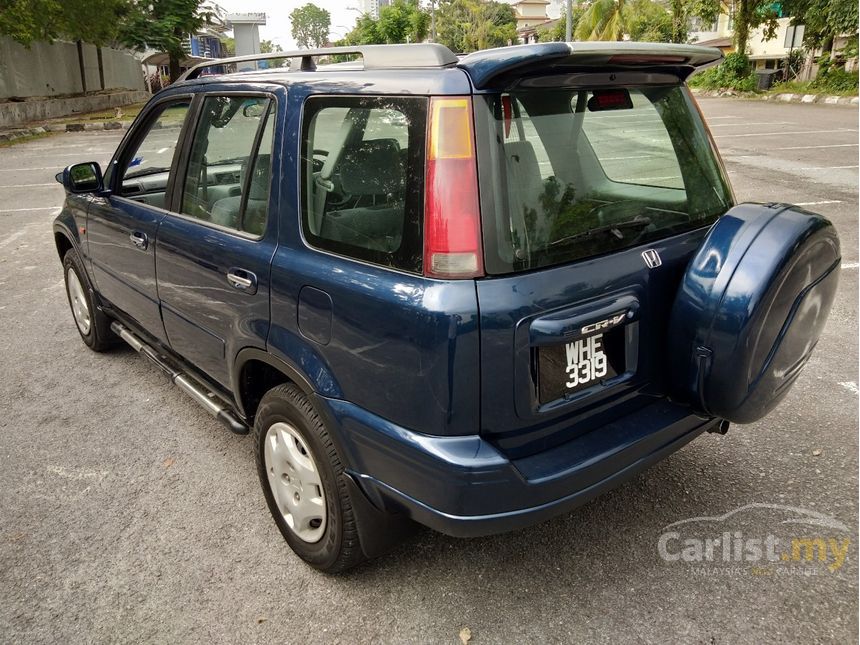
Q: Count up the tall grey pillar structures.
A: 1